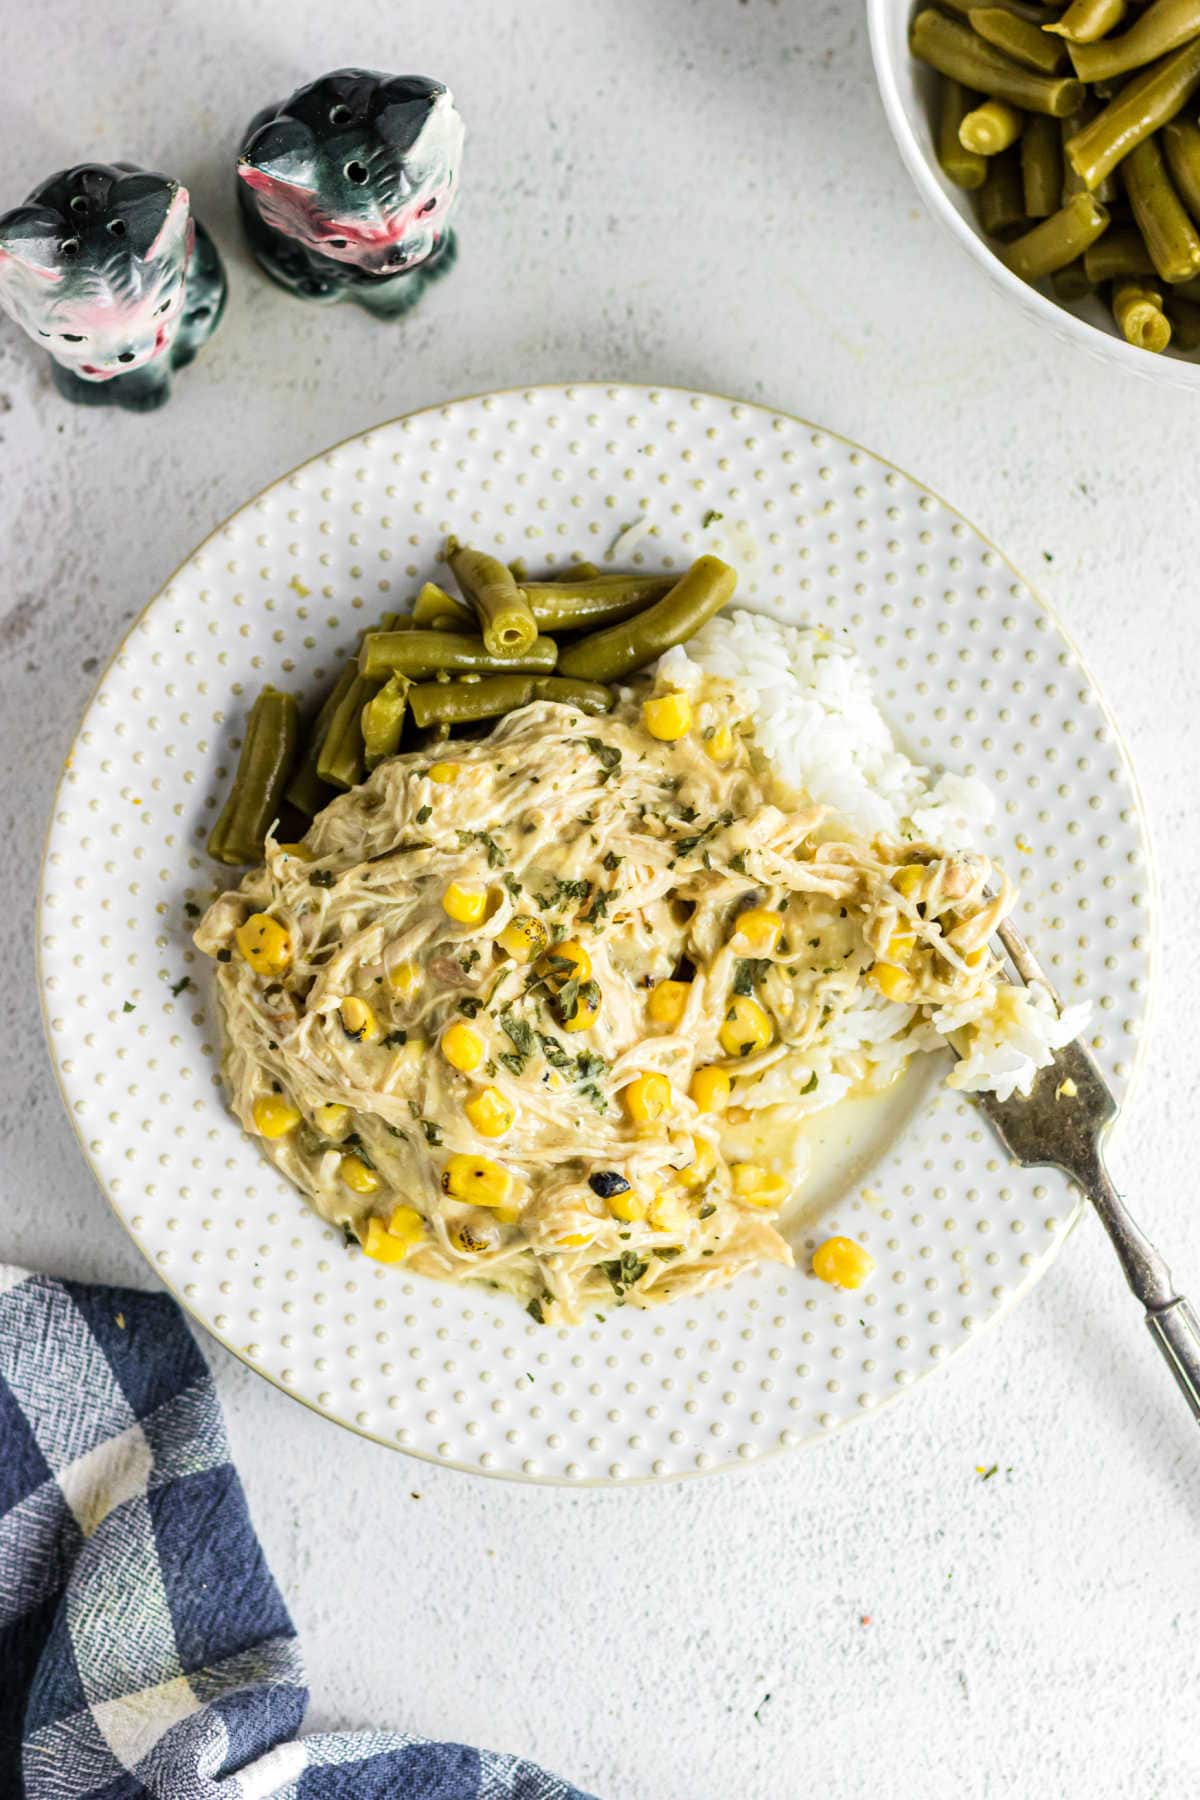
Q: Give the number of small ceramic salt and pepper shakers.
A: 2